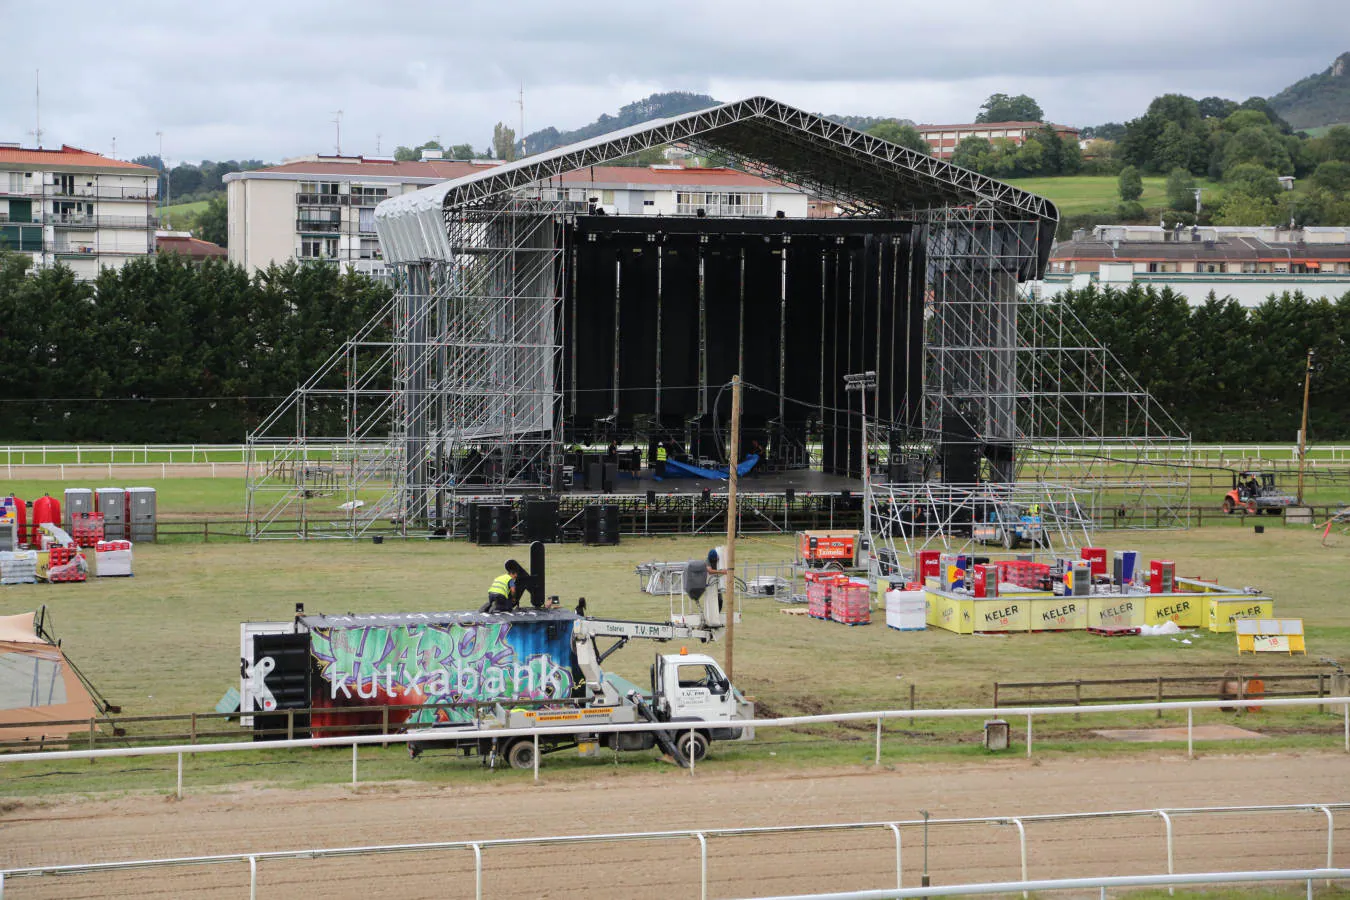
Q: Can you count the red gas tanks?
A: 2